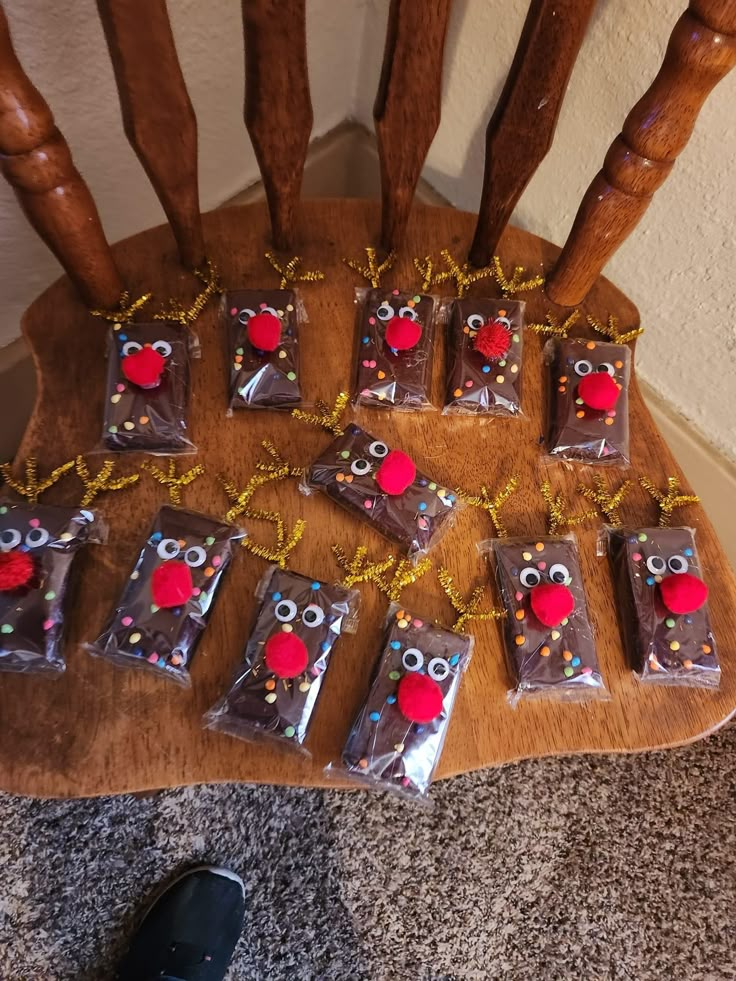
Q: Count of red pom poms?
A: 12